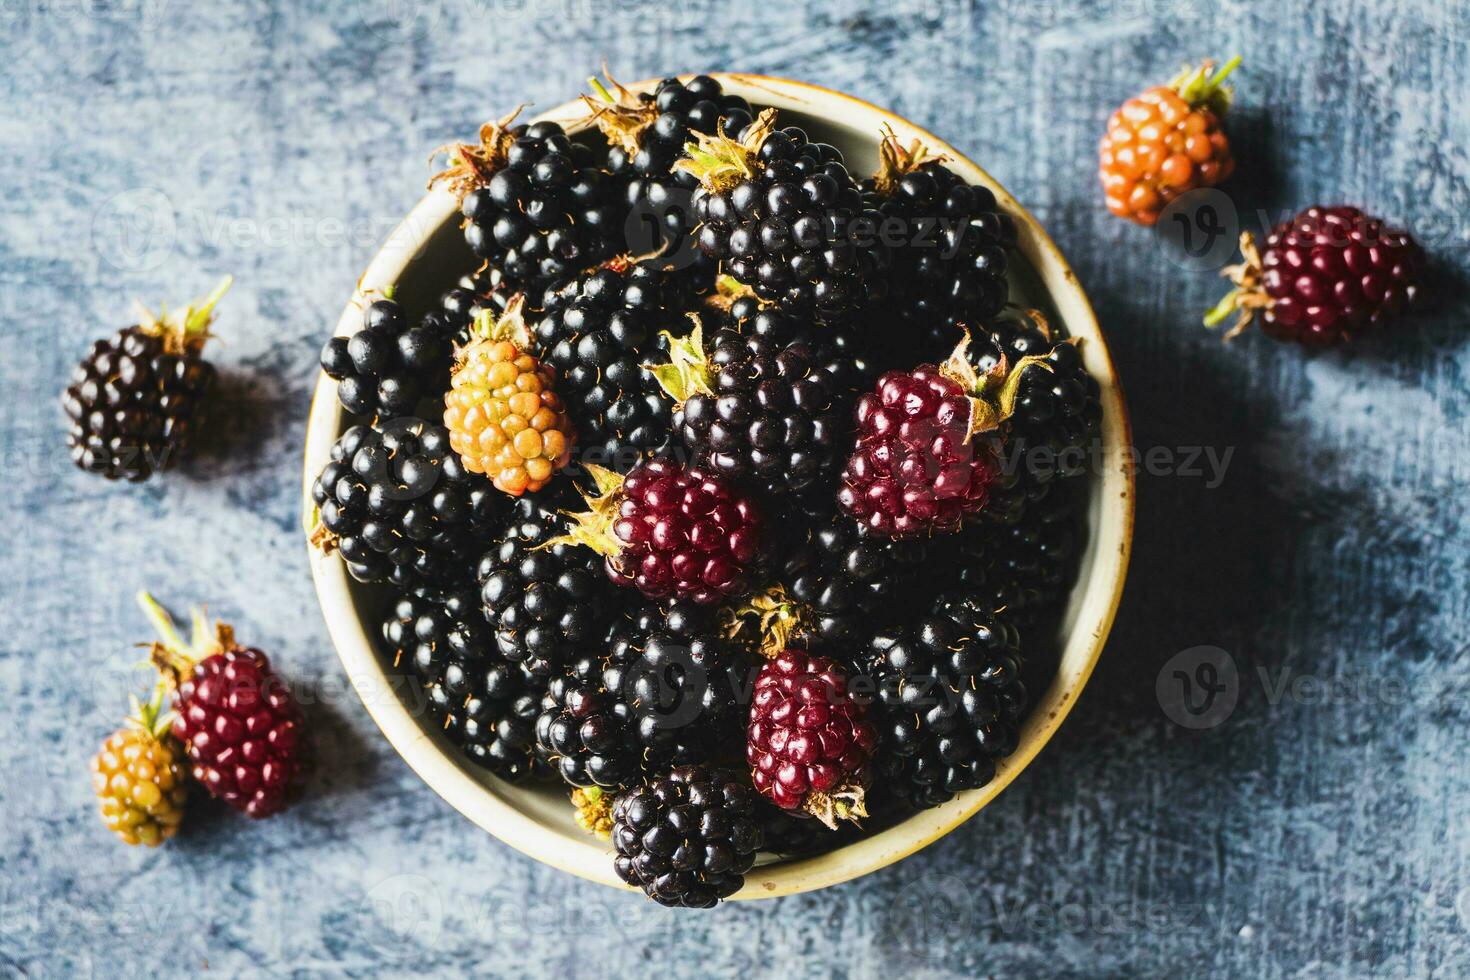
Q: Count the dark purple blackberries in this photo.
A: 5